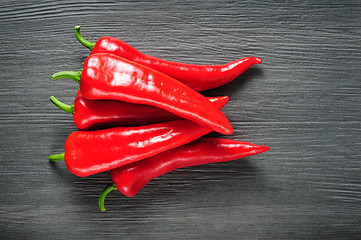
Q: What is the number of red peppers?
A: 5